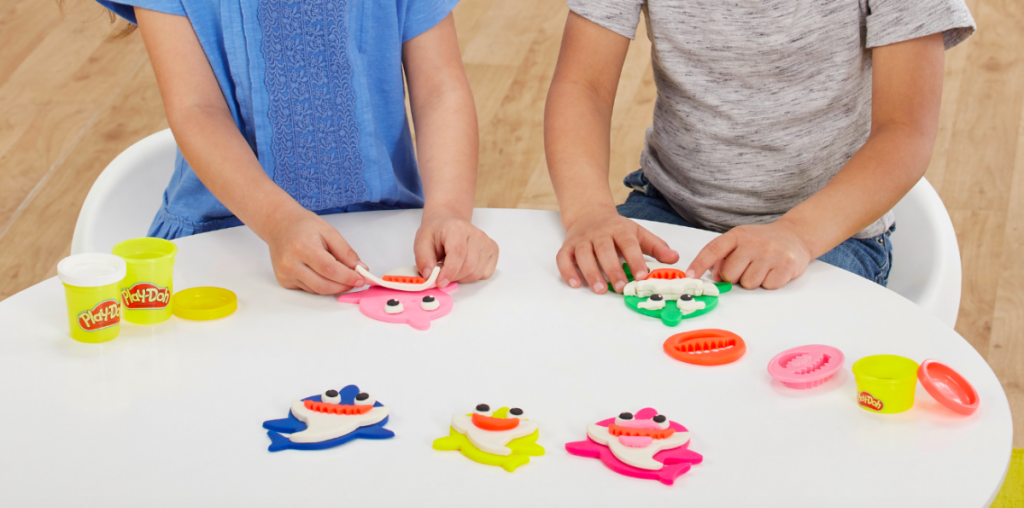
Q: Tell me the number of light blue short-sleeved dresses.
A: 1